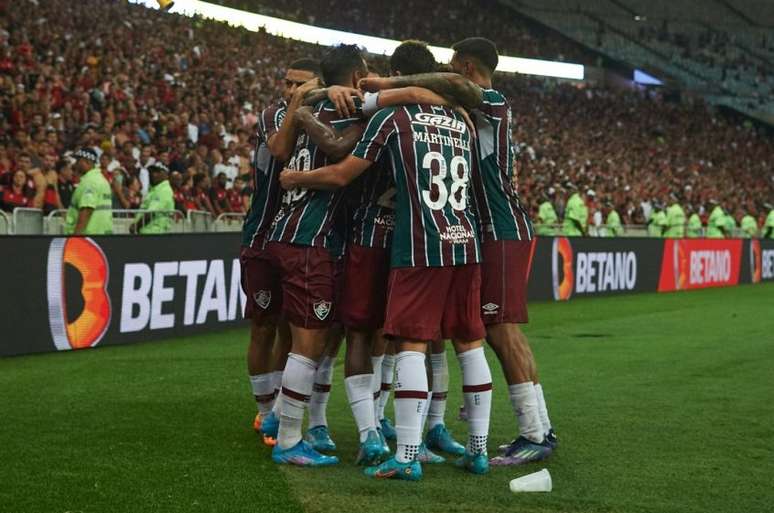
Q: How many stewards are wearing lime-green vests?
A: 12